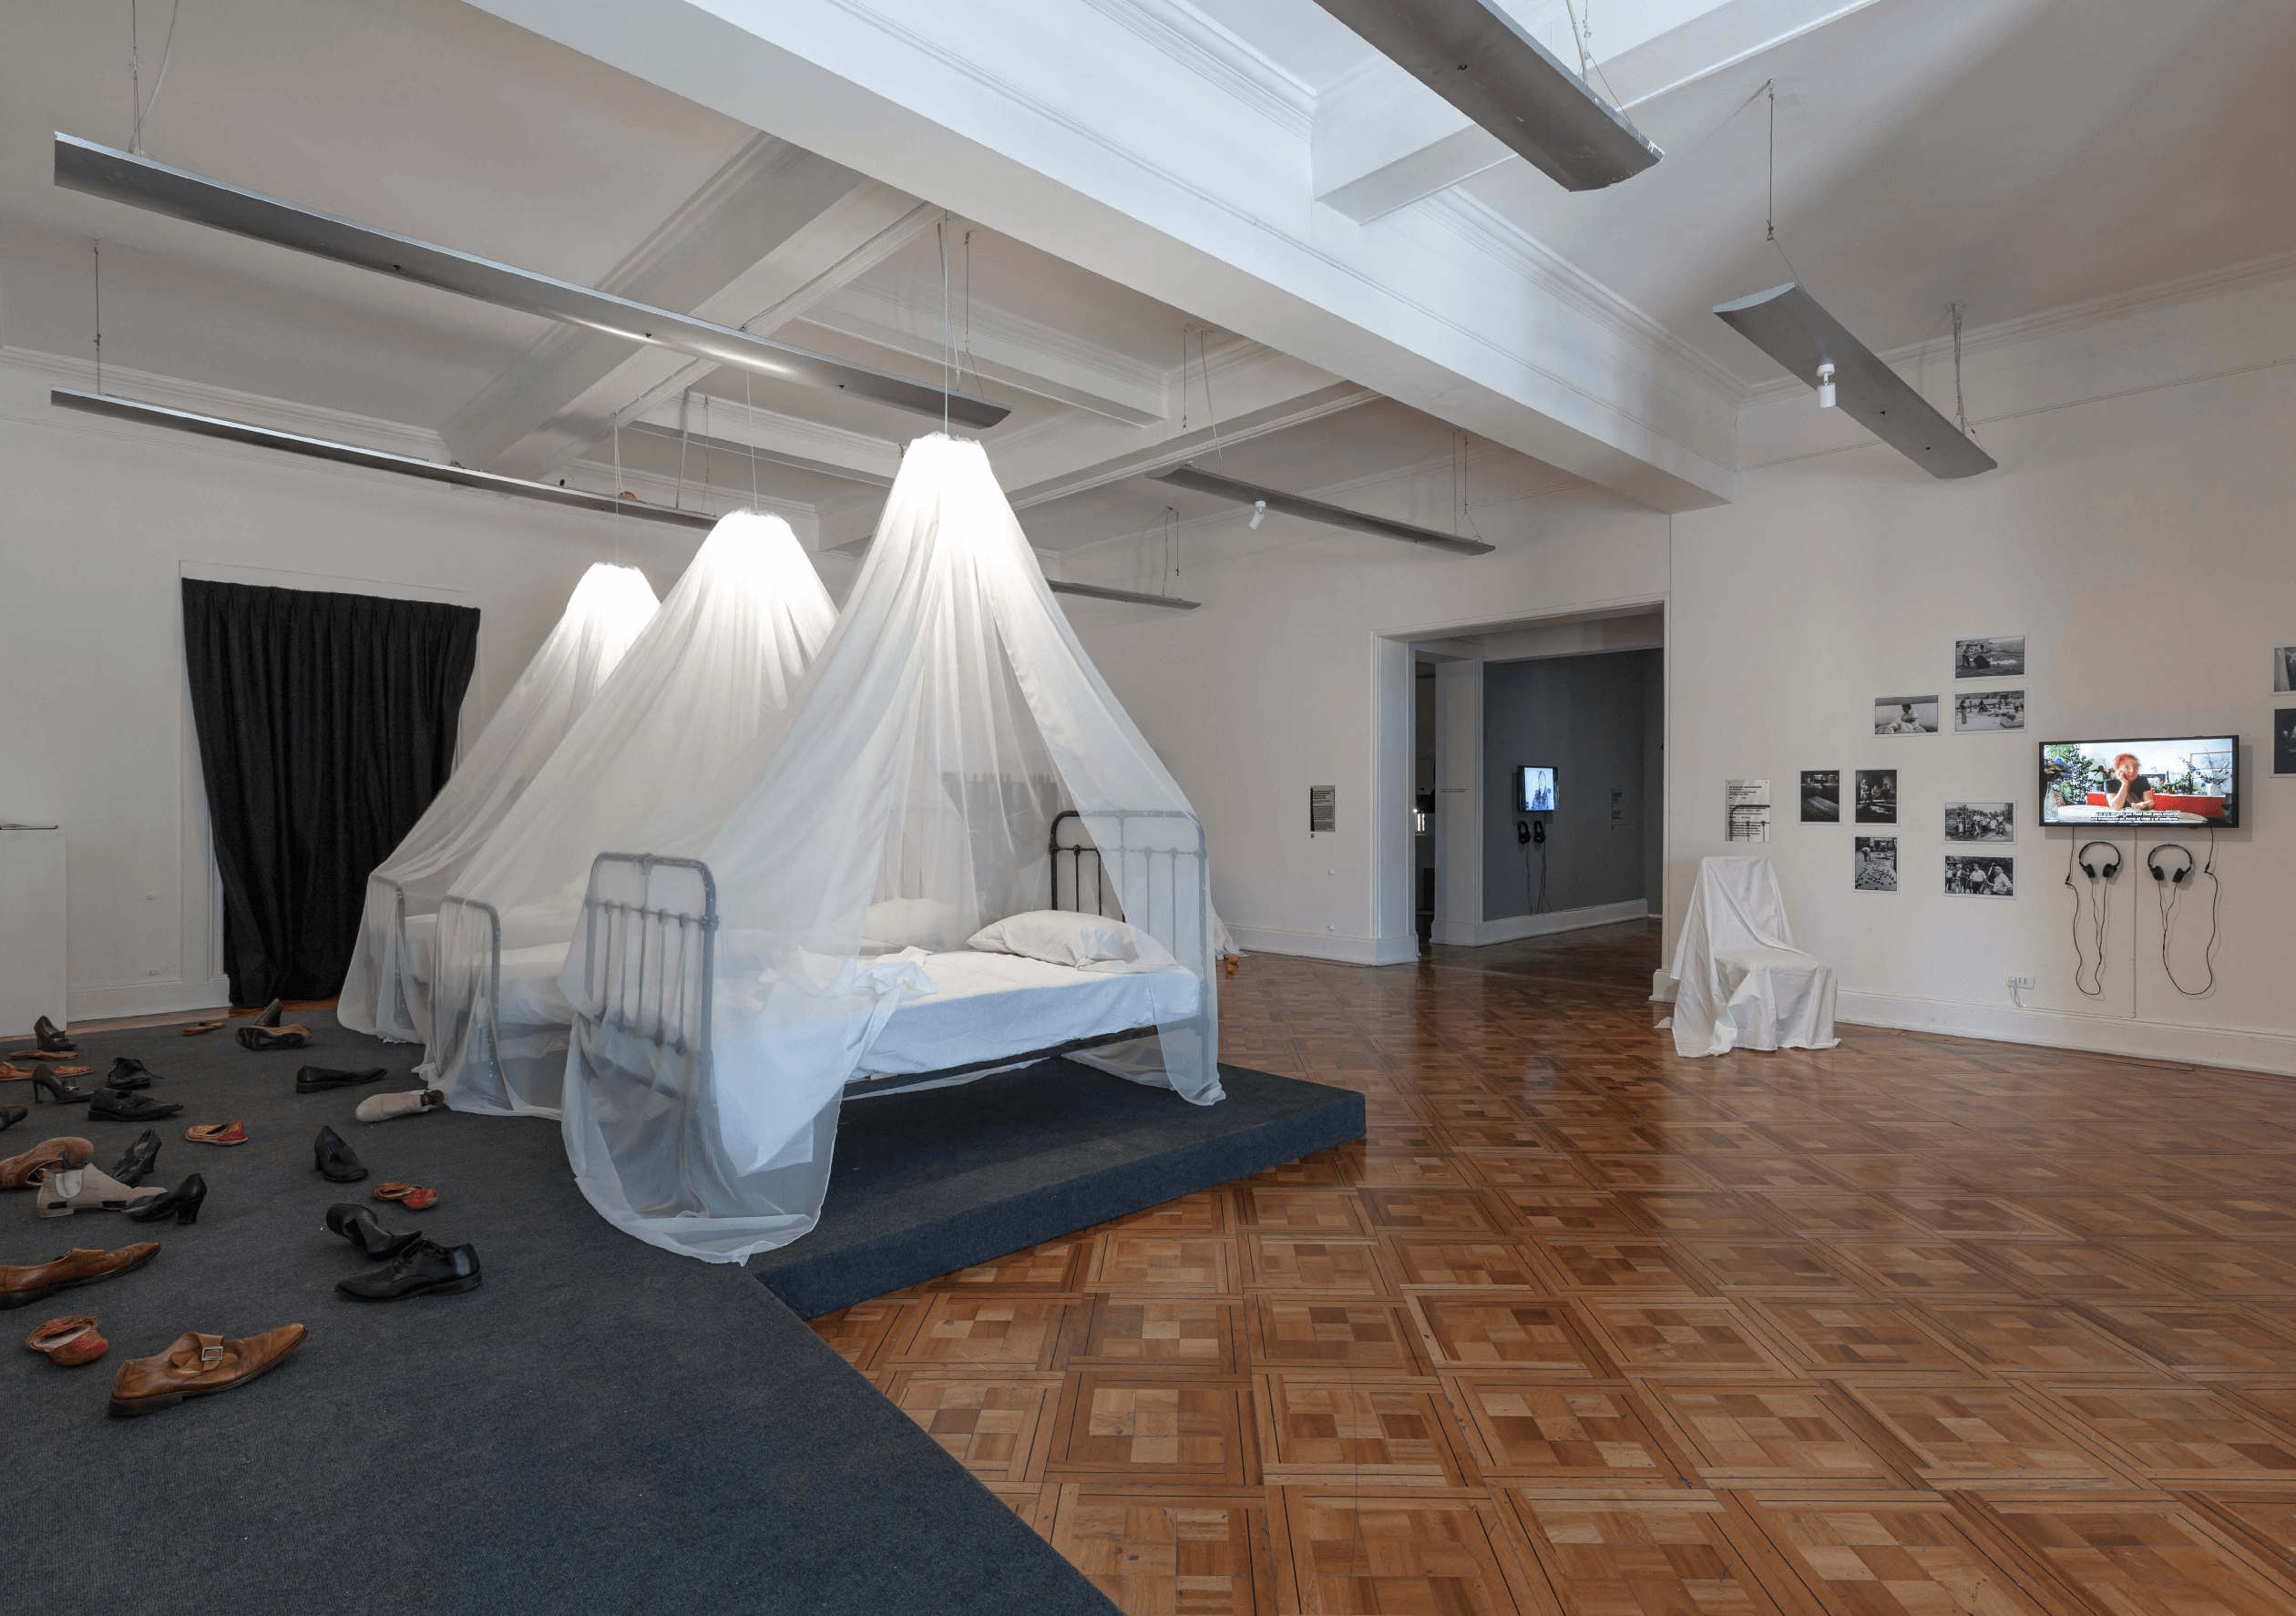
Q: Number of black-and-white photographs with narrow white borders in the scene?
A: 10